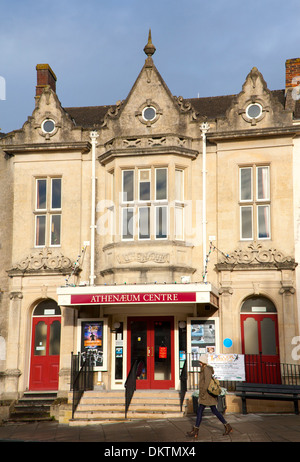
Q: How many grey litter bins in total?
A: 1